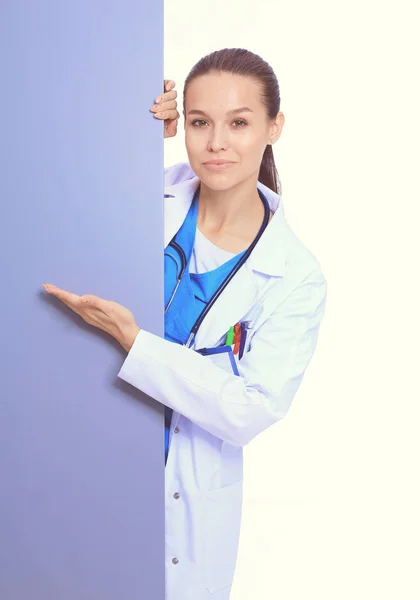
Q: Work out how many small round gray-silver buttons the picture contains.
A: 3